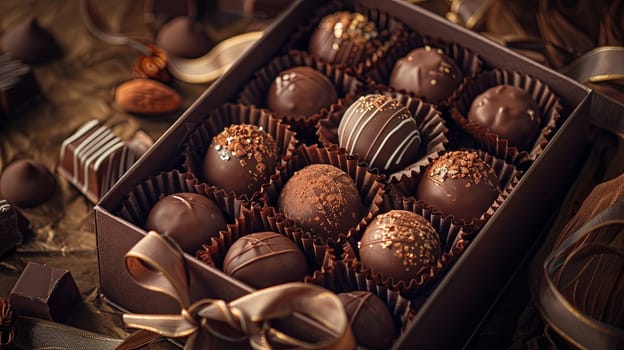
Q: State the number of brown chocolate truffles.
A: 12